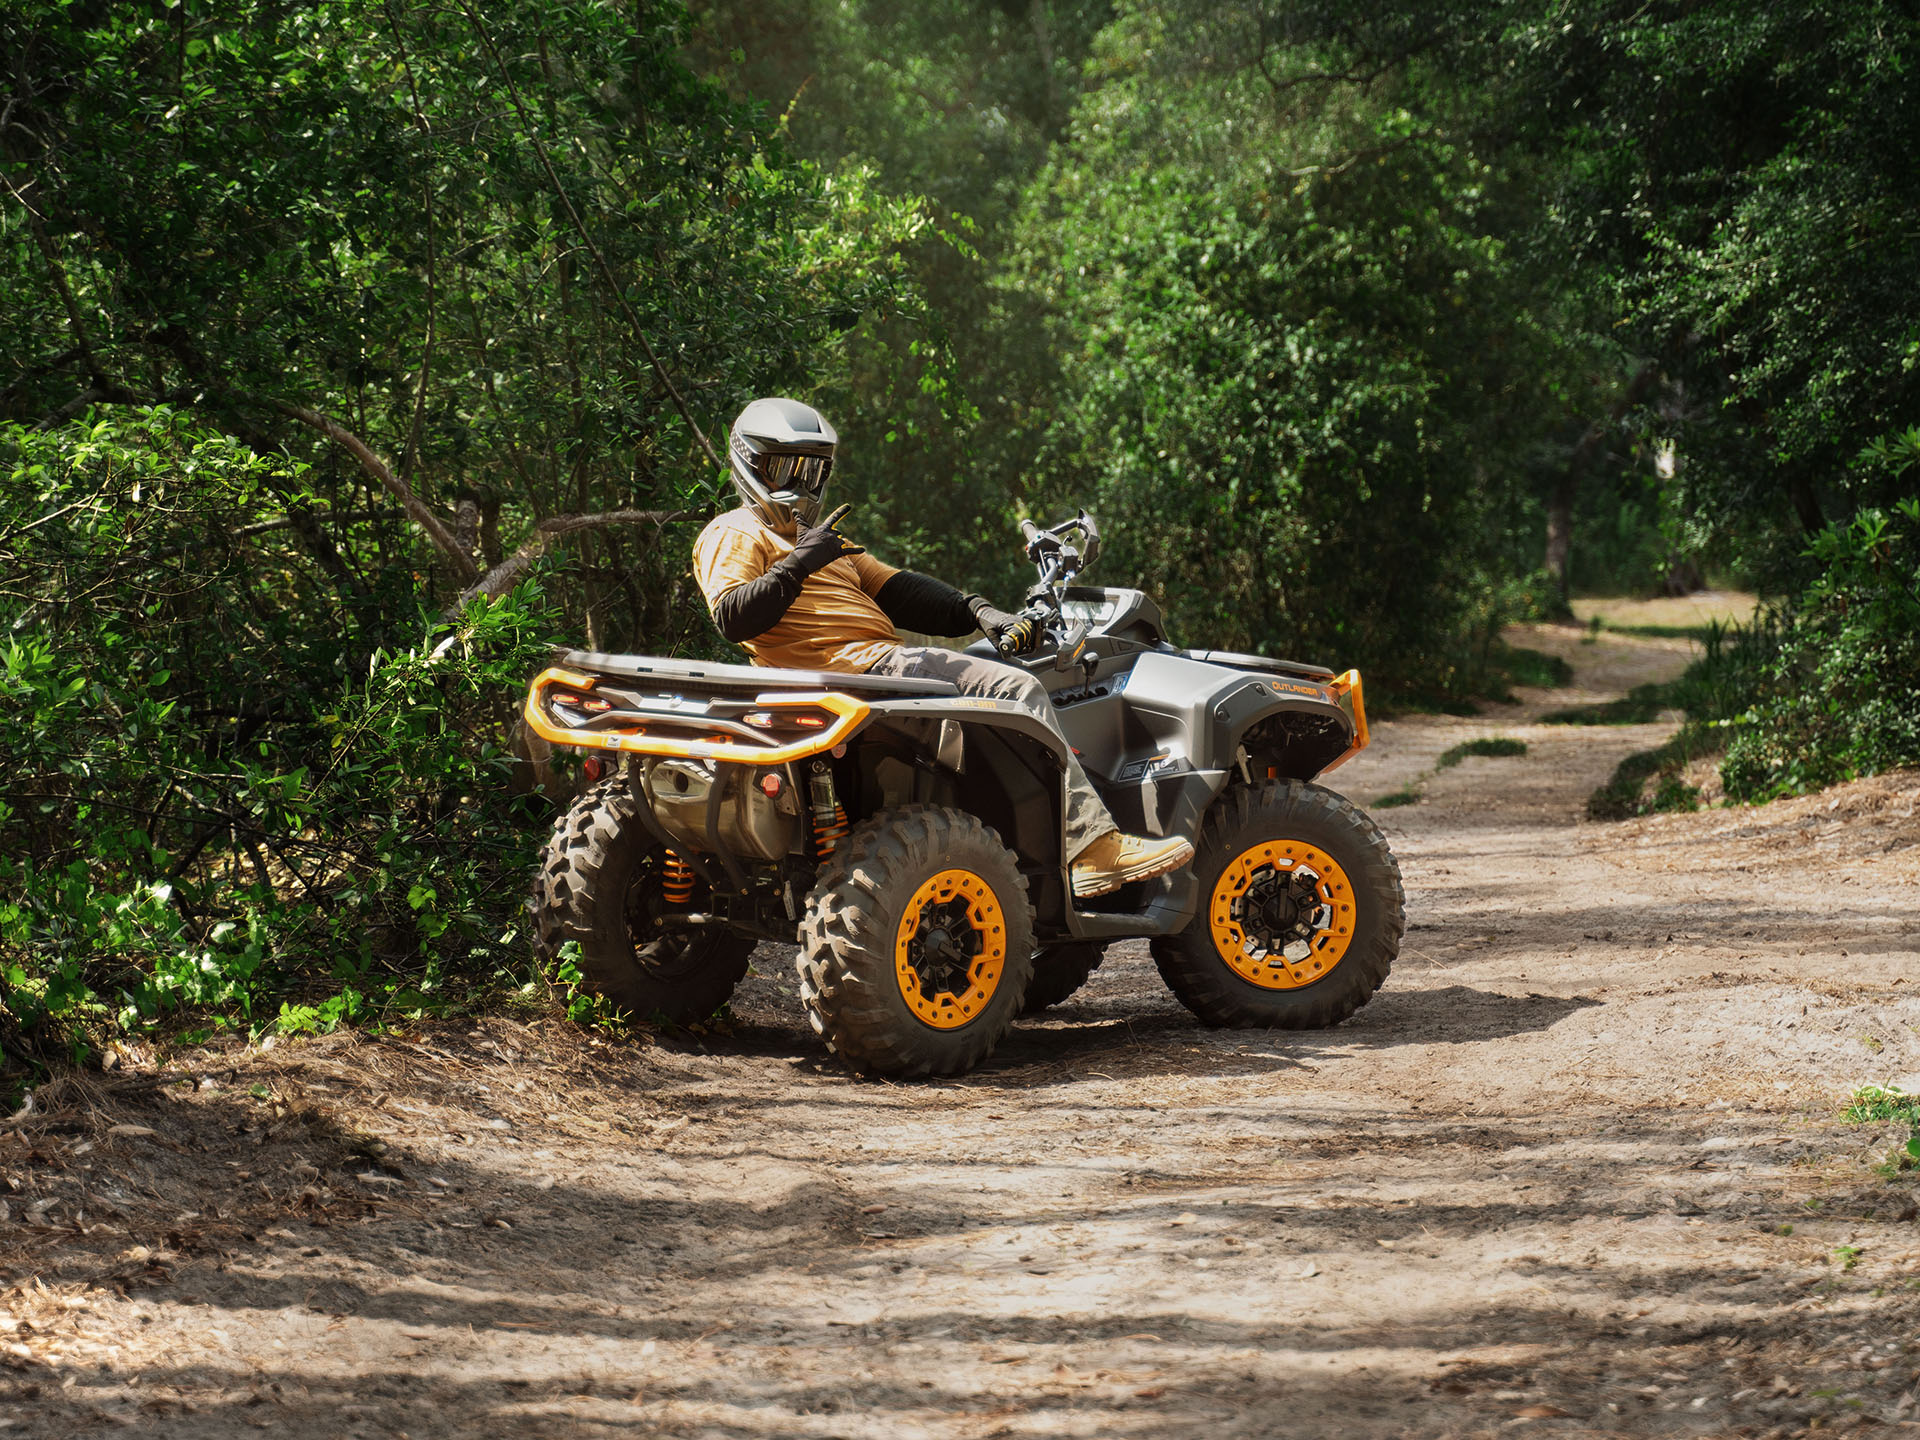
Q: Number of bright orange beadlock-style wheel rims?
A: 2